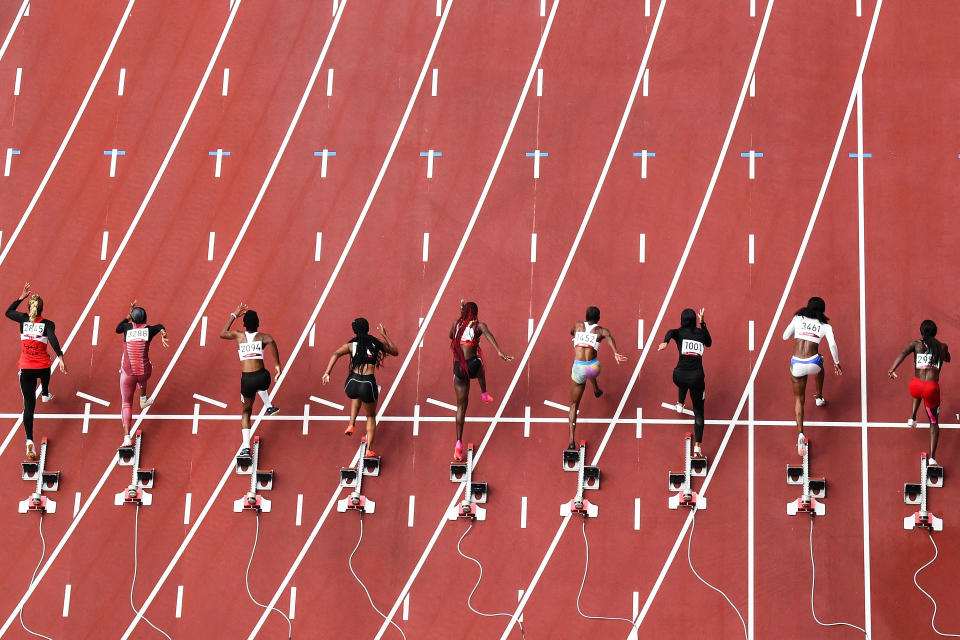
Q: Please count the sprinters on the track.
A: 9